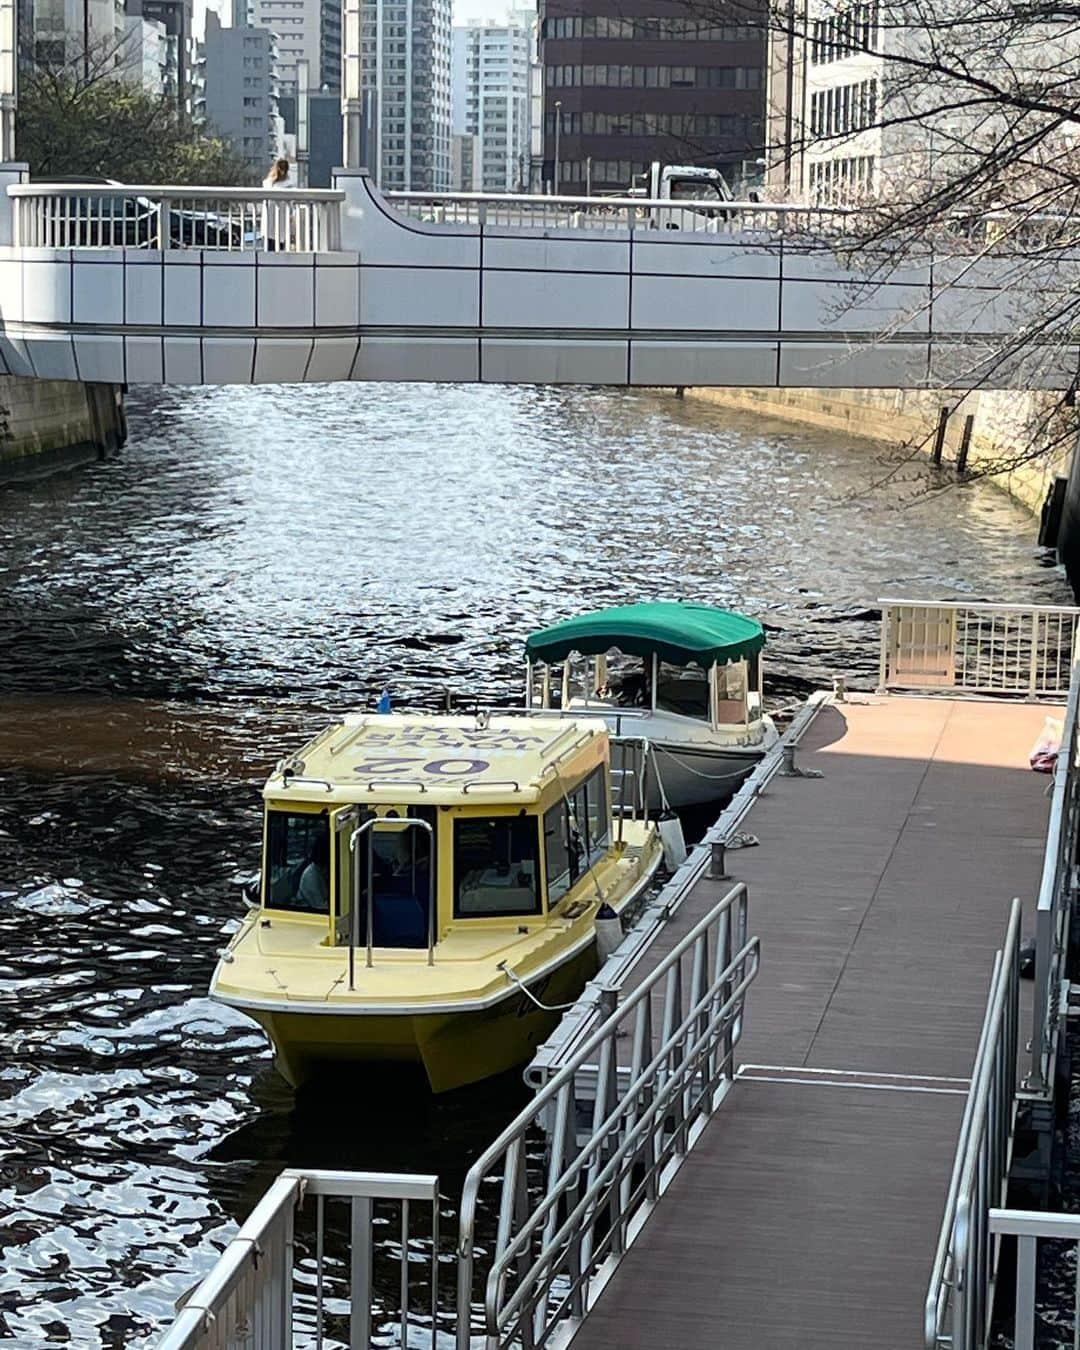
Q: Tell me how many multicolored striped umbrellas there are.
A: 0